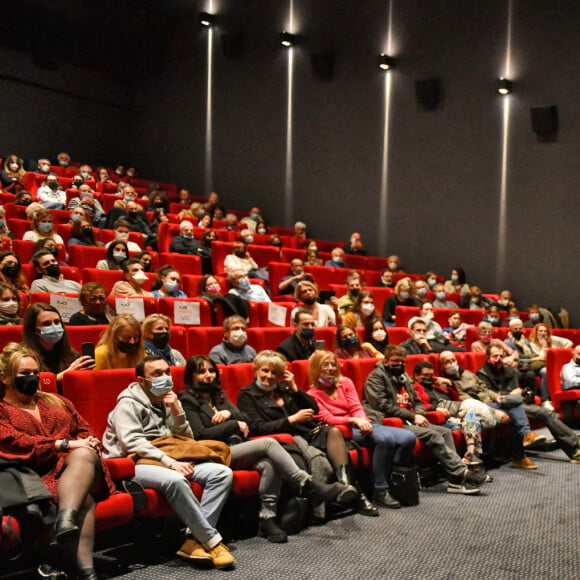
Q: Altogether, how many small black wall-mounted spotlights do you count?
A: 4